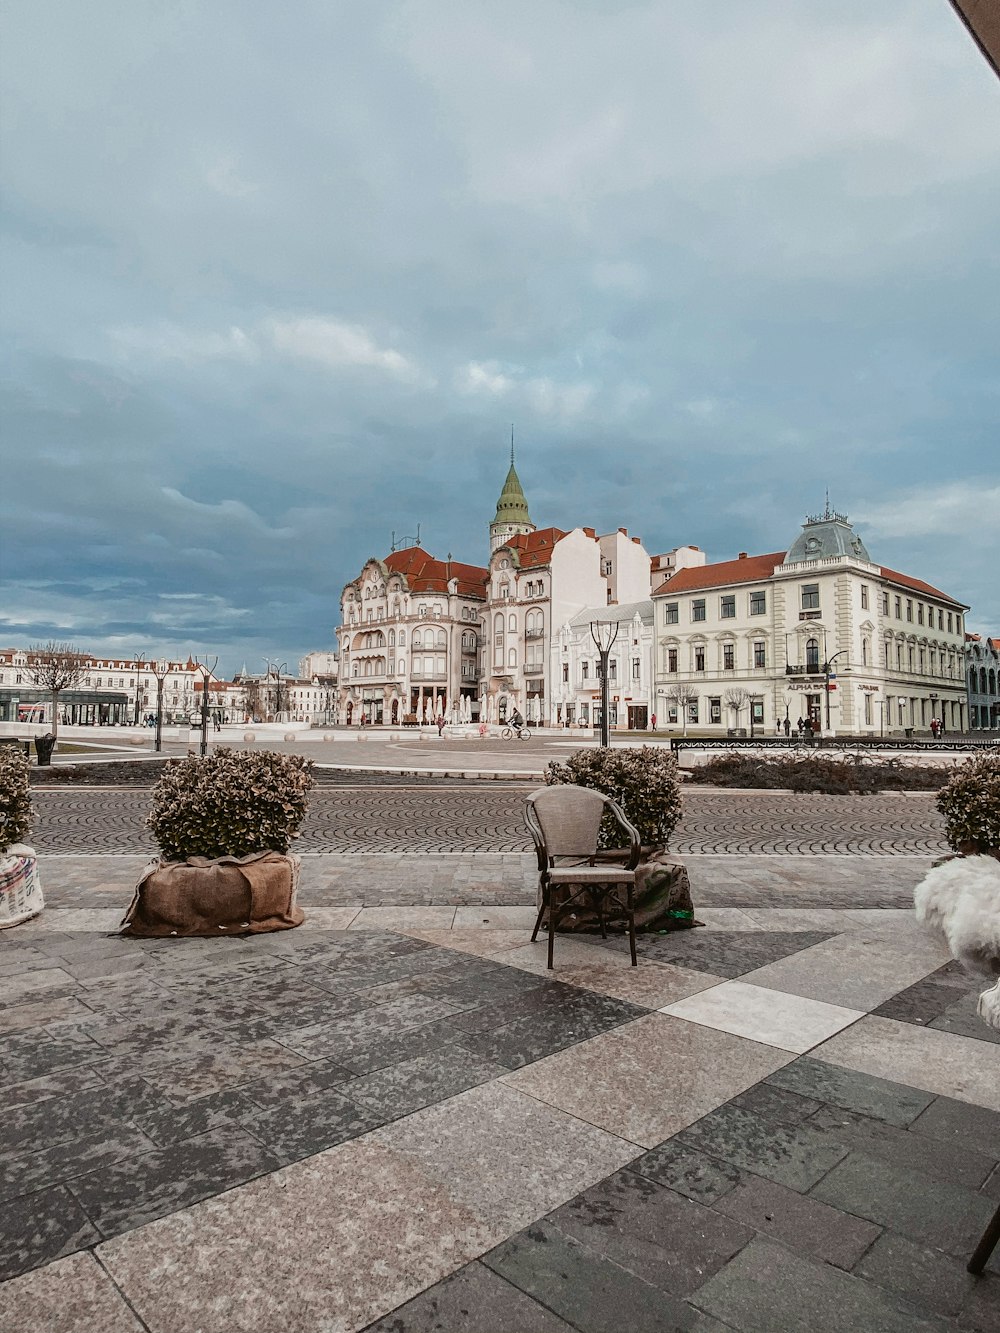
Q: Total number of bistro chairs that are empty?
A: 1